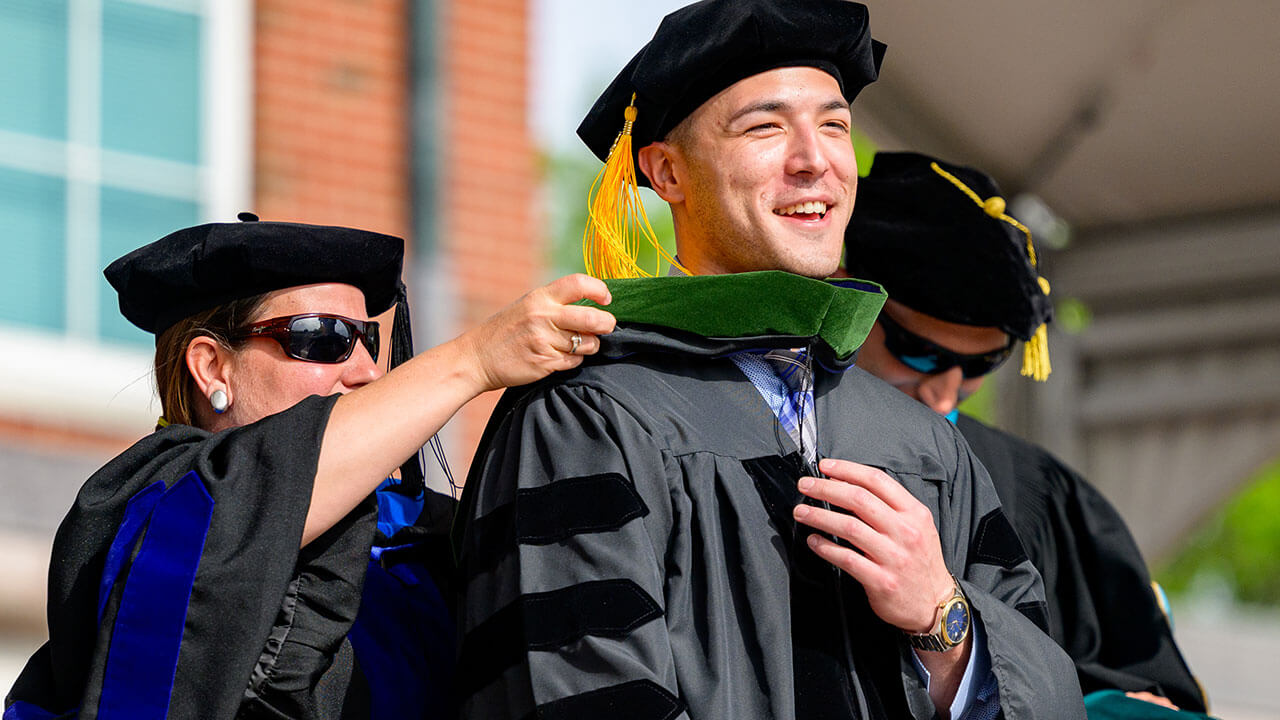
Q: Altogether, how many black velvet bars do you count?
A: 5